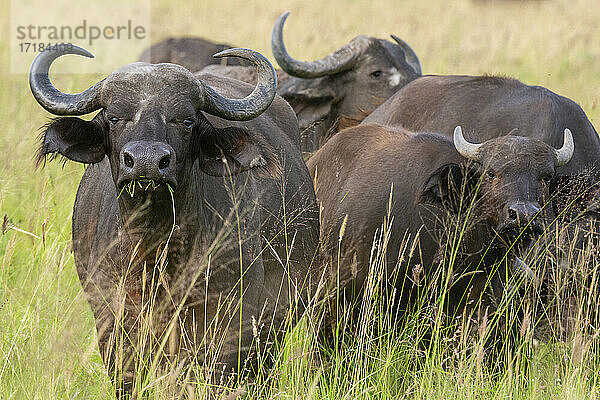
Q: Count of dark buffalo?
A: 5